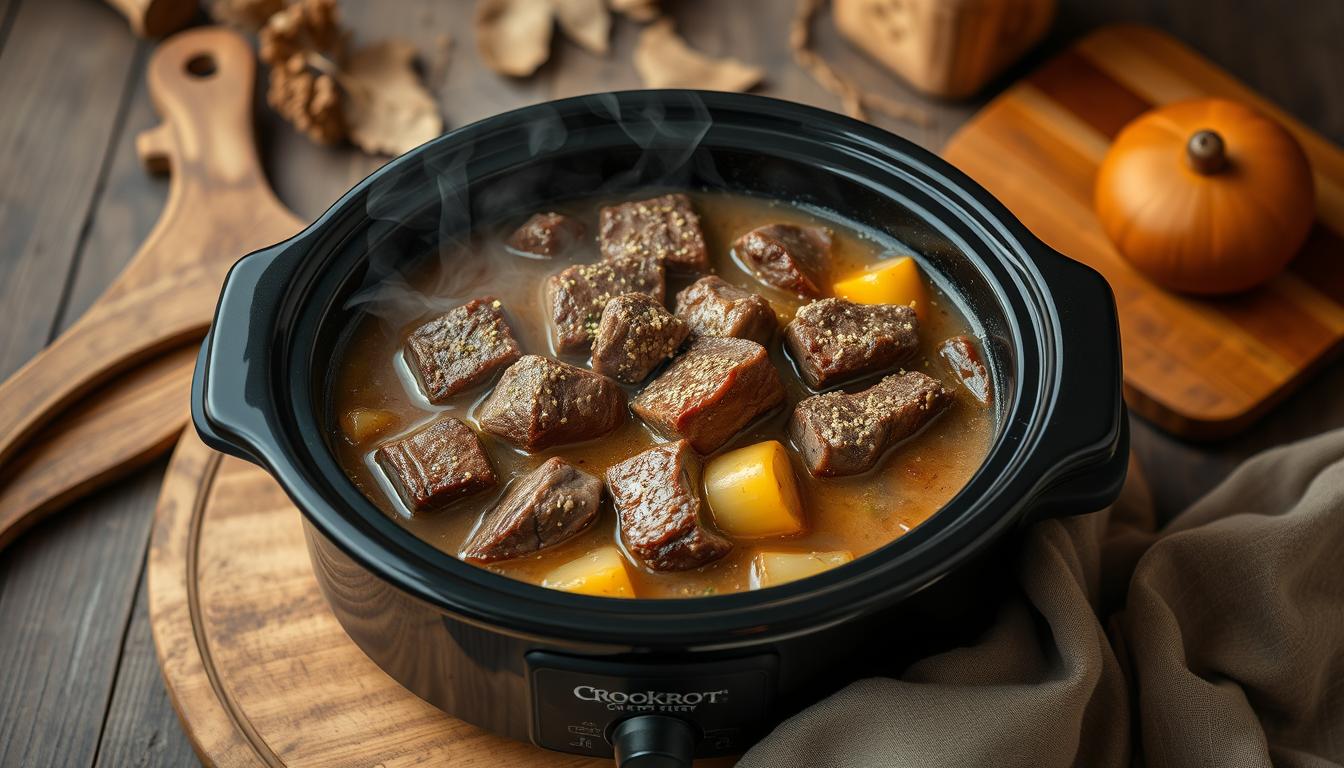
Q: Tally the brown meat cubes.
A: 15